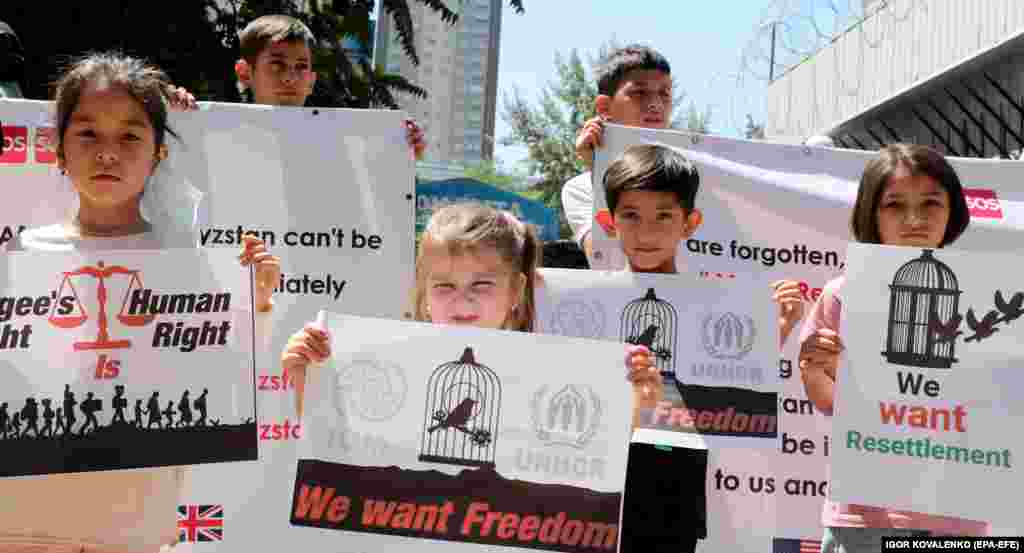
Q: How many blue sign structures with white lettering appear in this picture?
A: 1